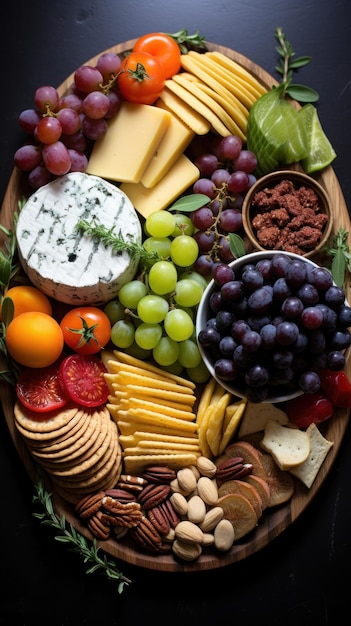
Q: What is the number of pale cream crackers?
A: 3